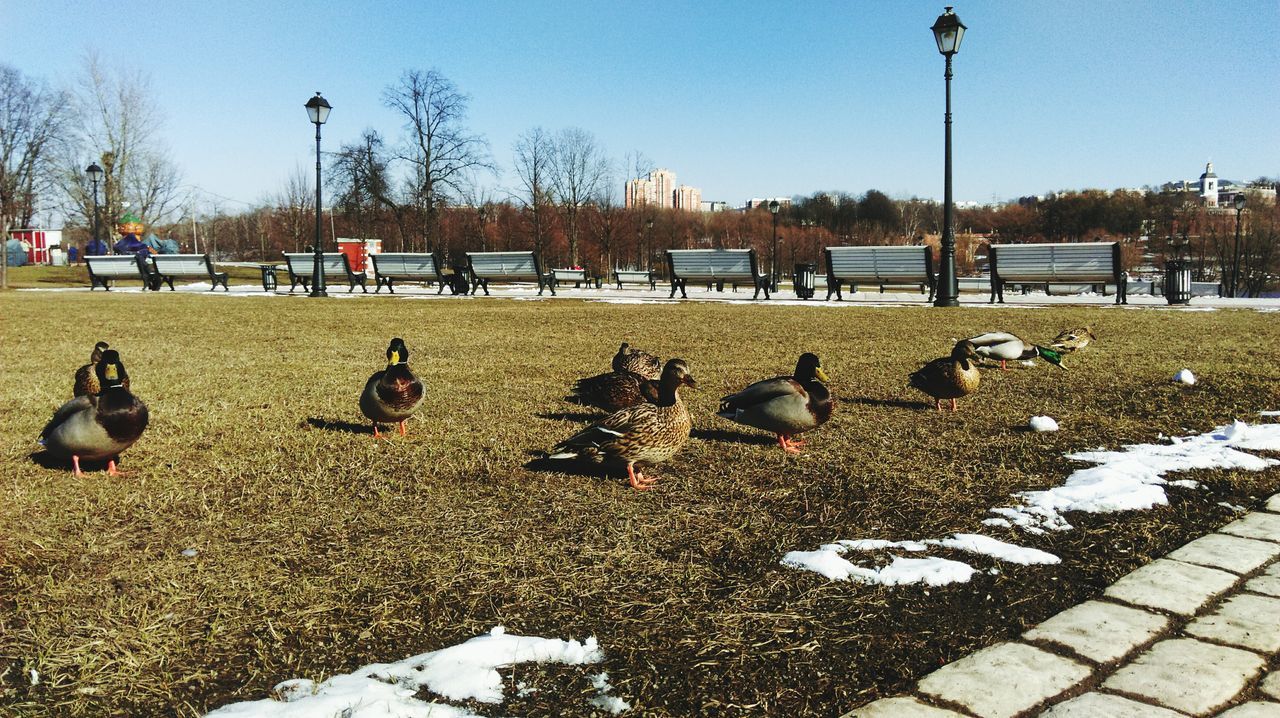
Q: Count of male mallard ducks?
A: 4